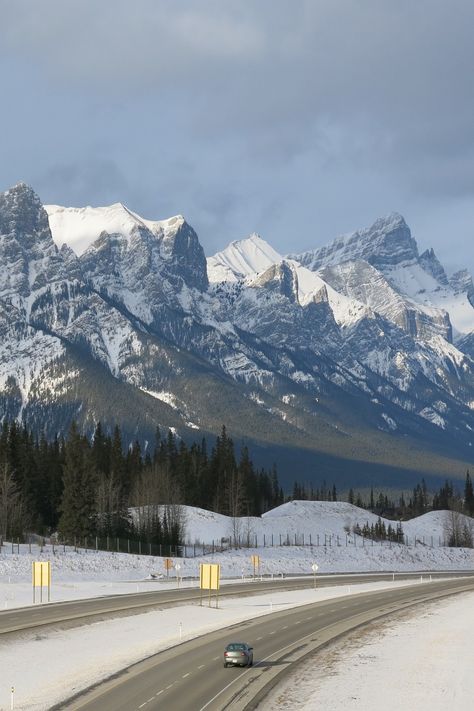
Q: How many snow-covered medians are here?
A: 1